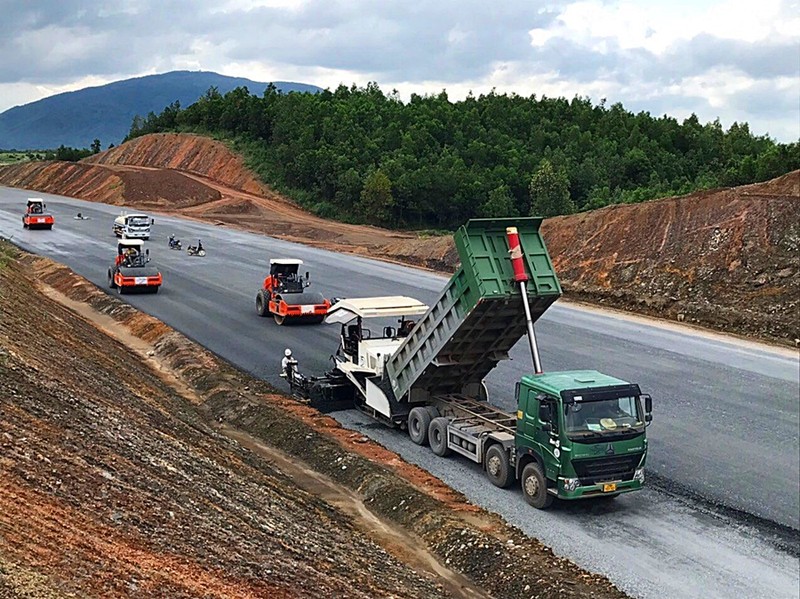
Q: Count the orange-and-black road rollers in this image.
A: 3